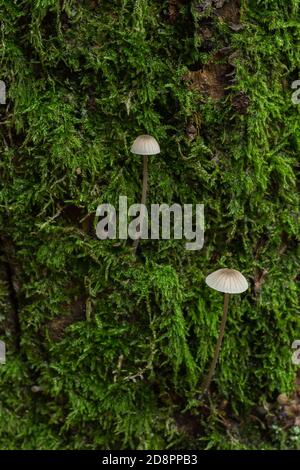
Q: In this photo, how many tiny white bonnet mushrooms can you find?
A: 2